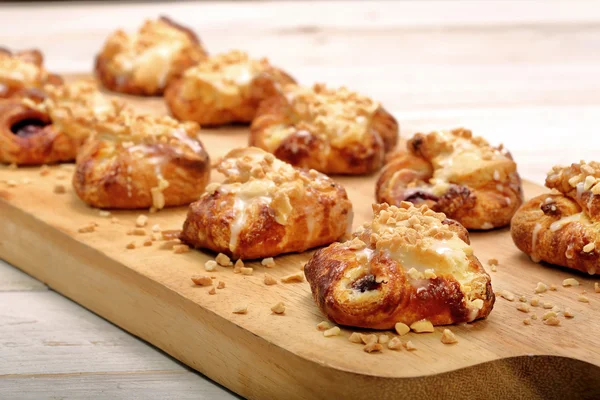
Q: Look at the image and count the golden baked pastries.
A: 10